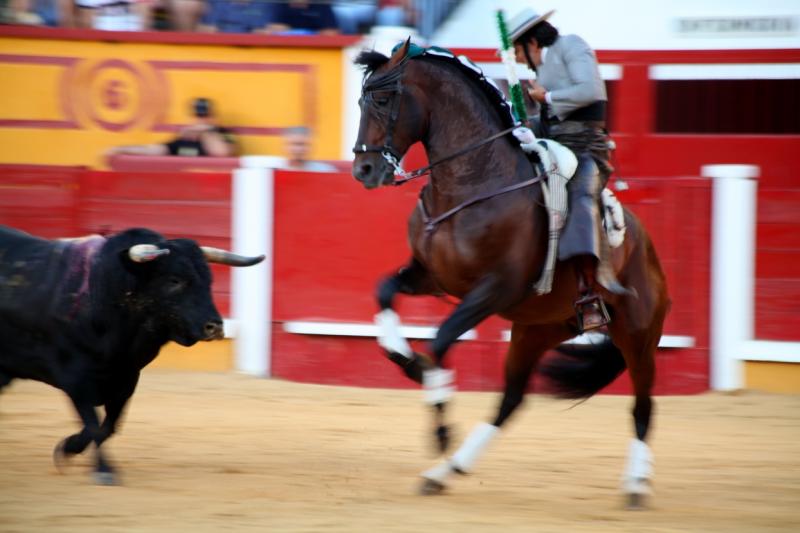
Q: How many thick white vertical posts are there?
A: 2